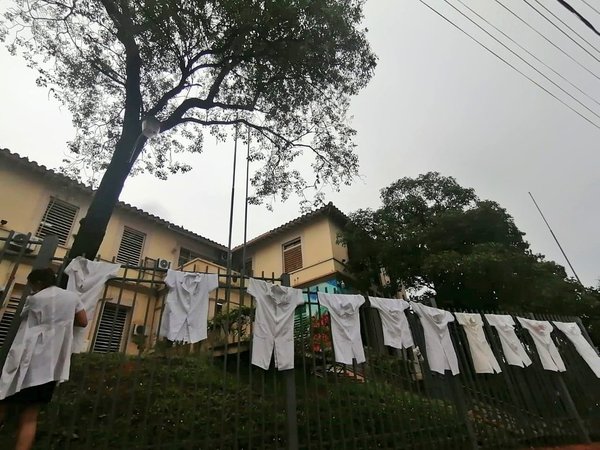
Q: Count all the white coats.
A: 11